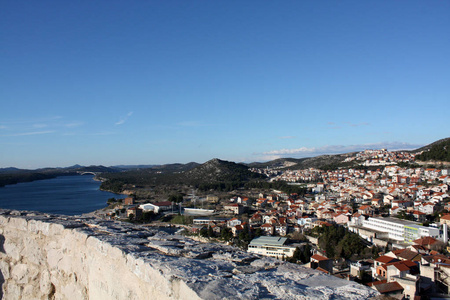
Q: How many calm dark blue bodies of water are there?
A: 1